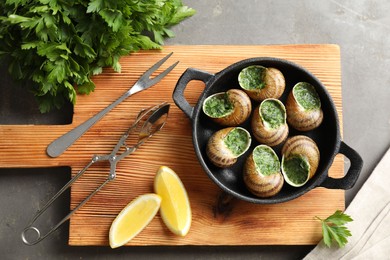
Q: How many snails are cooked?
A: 7